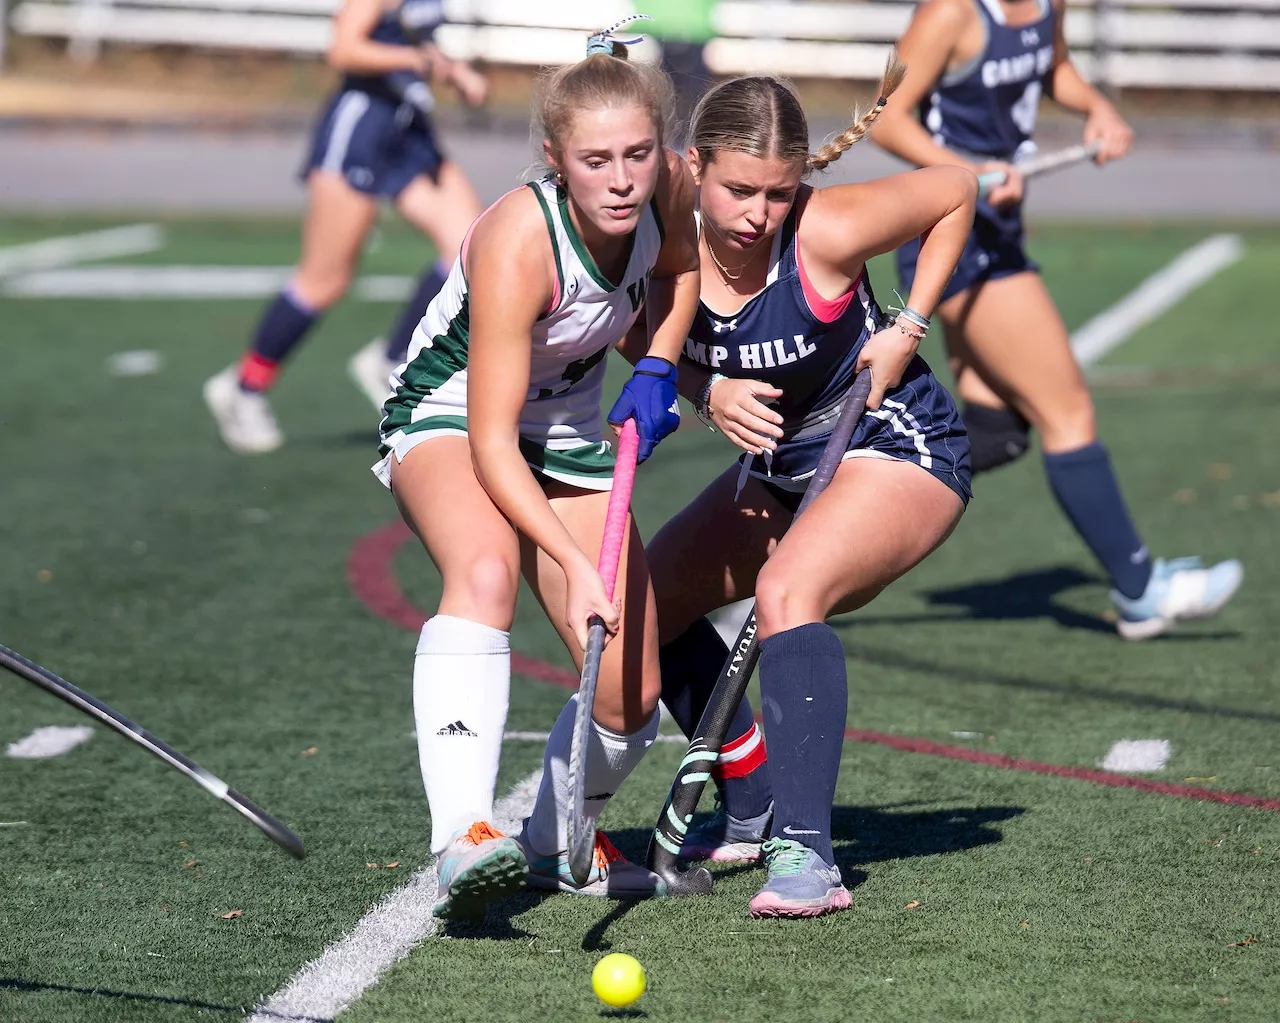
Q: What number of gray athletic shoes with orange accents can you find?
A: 2